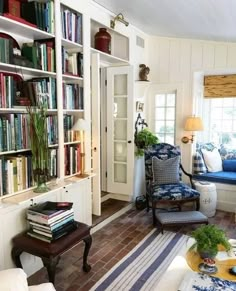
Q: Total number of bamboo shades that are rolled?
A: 1